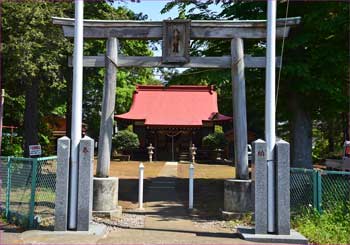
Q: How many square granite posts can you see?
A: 4